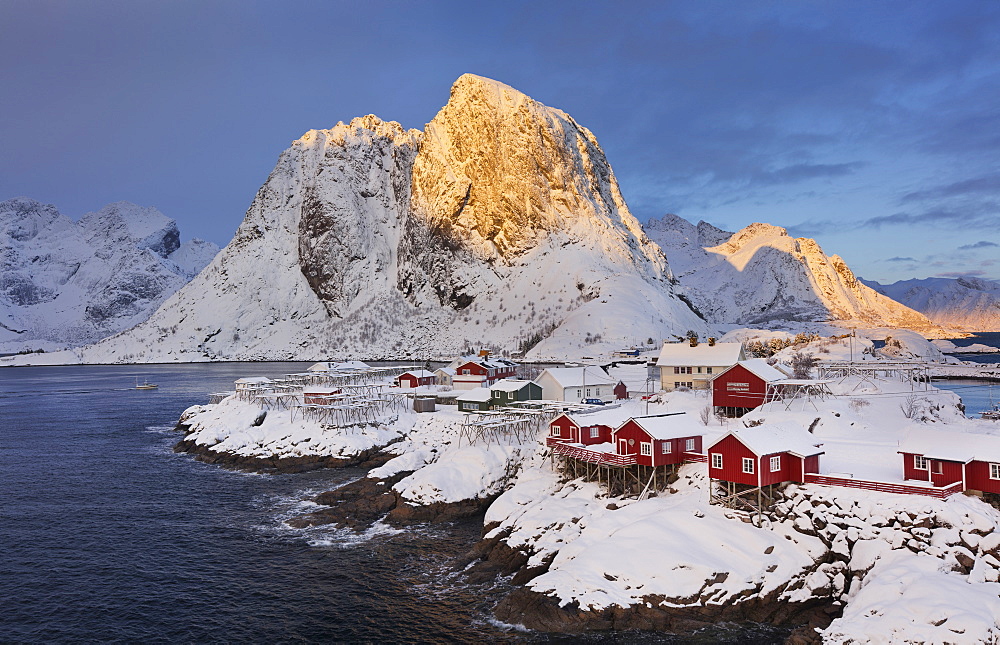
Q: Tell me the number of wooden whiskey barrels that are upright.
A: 0